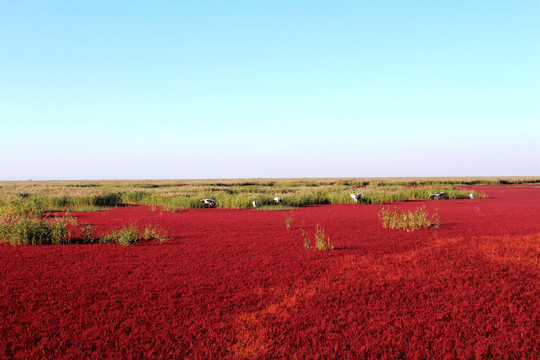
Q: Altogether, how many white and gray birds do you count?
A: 6